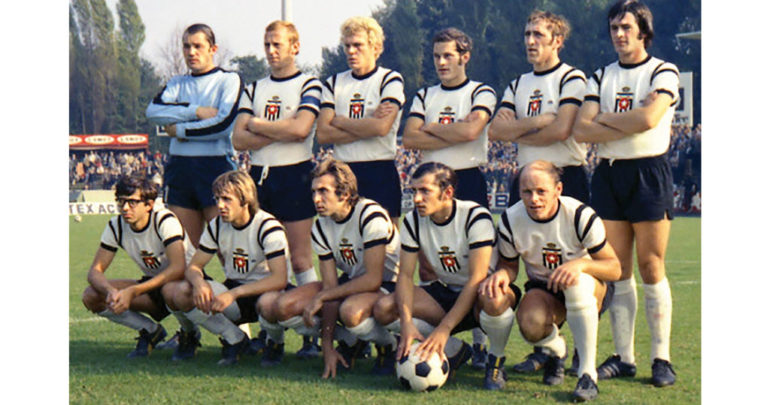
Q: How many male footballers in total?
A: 11